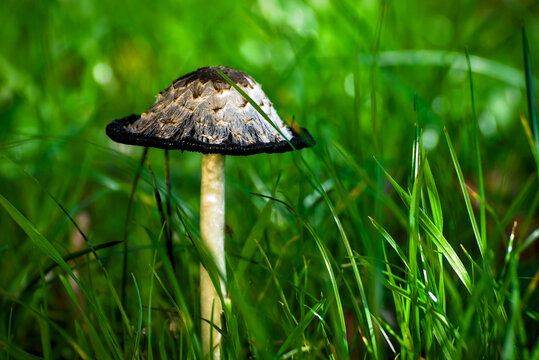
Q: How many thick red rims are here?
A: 0